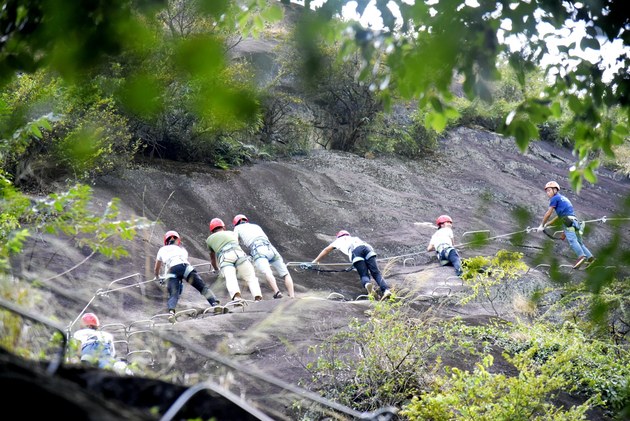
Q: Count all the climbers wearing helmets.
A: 7